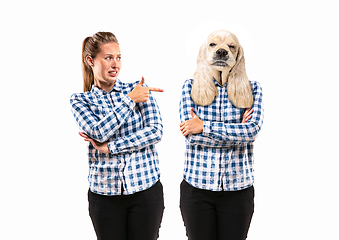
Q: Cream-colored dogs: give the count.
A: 1